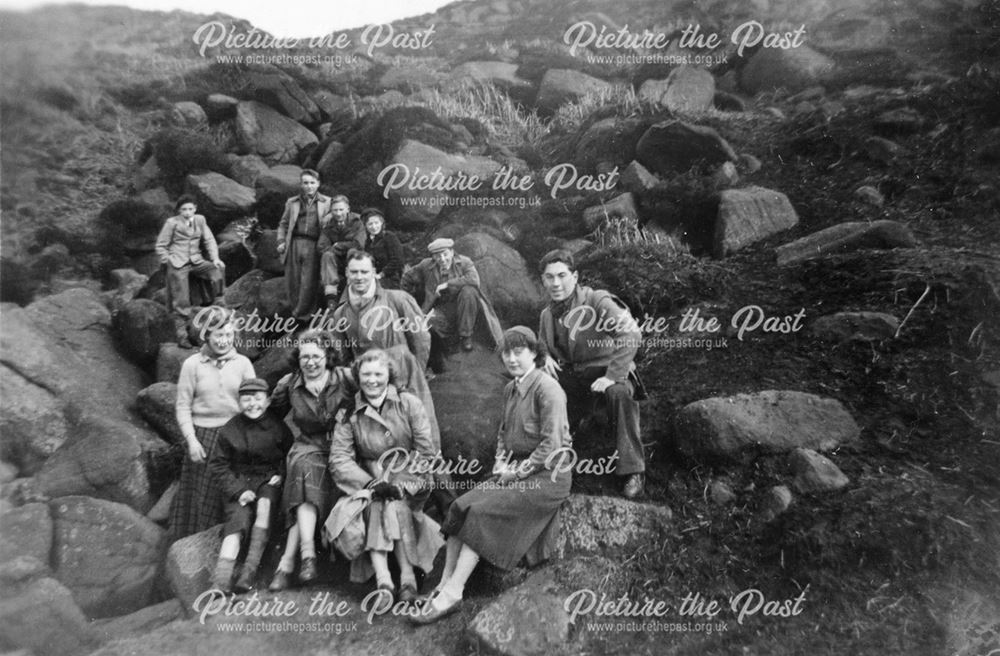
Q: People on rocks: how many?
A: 12